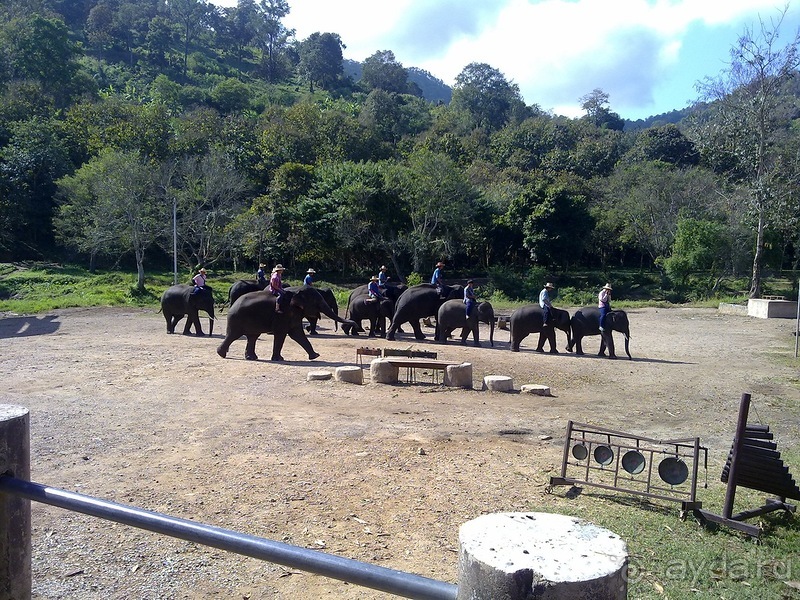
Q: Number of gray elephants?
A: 10